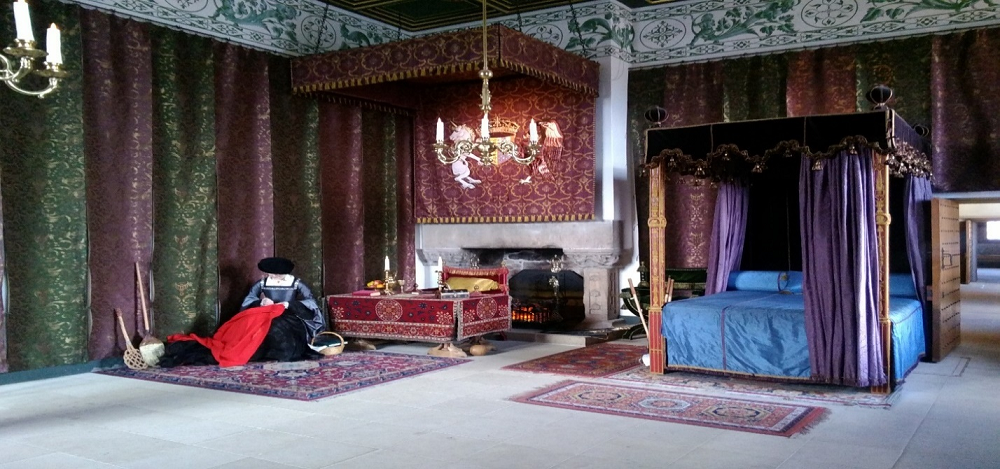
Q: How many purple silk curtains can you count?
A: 3